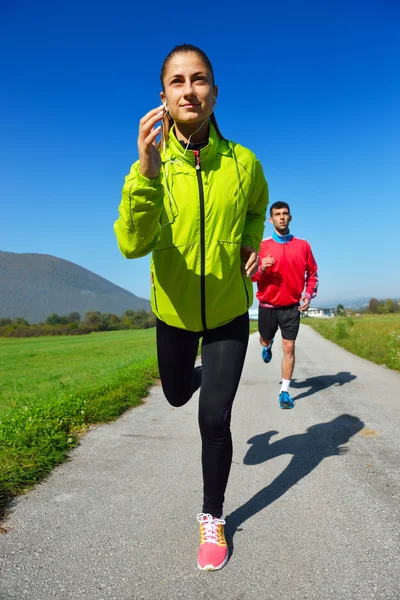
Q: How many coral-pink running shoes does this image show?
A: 1